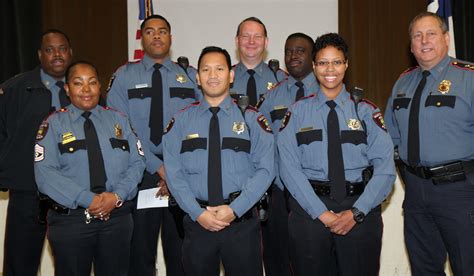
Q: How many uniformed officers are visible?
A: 8